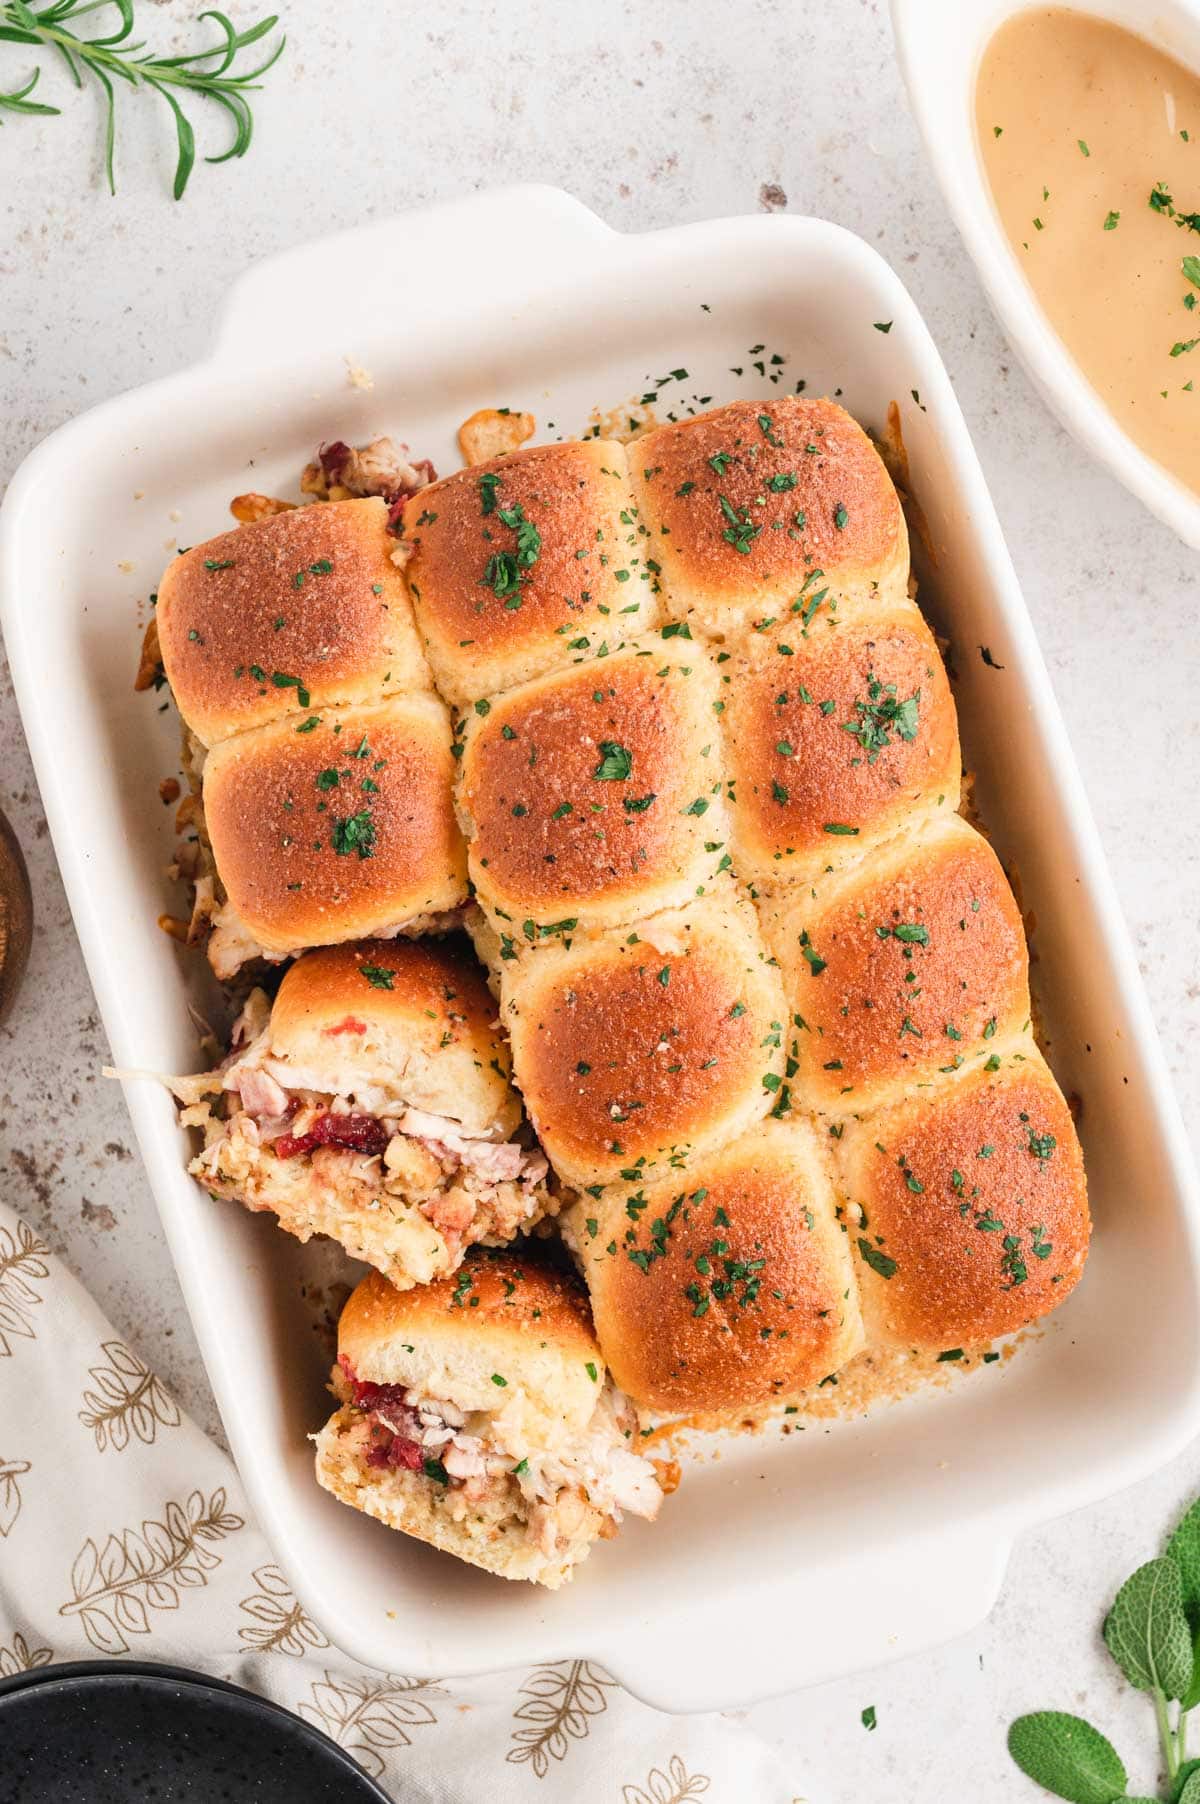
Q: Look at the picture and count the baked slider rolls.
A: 12